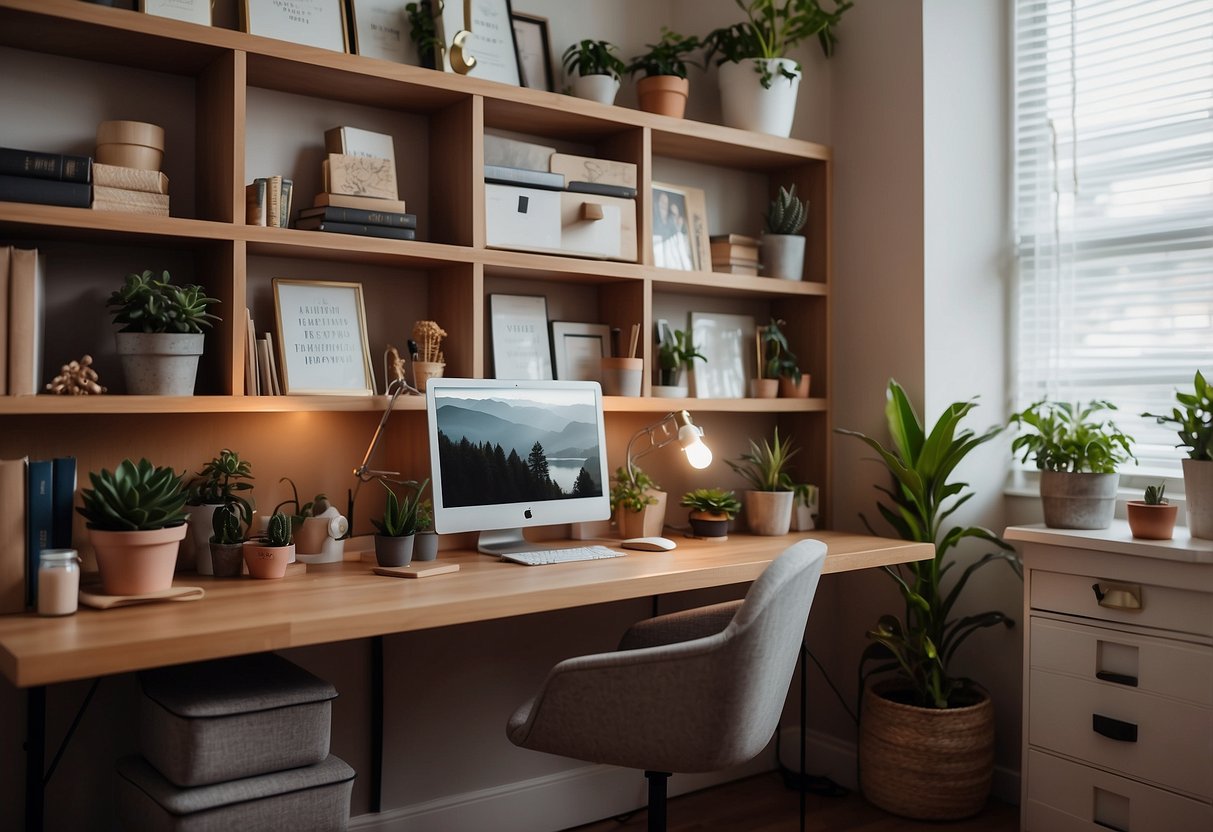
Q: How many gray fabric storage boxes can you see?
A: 2